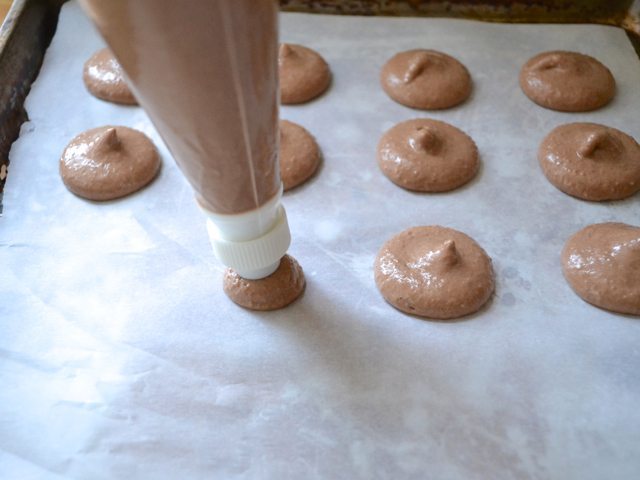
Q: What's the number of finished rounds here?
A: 10